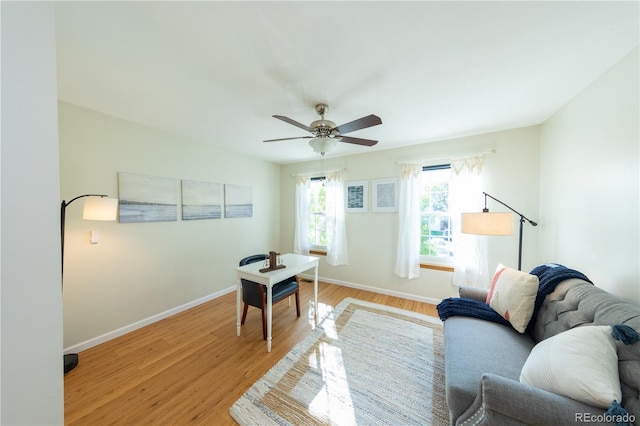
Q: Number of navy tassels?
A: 2